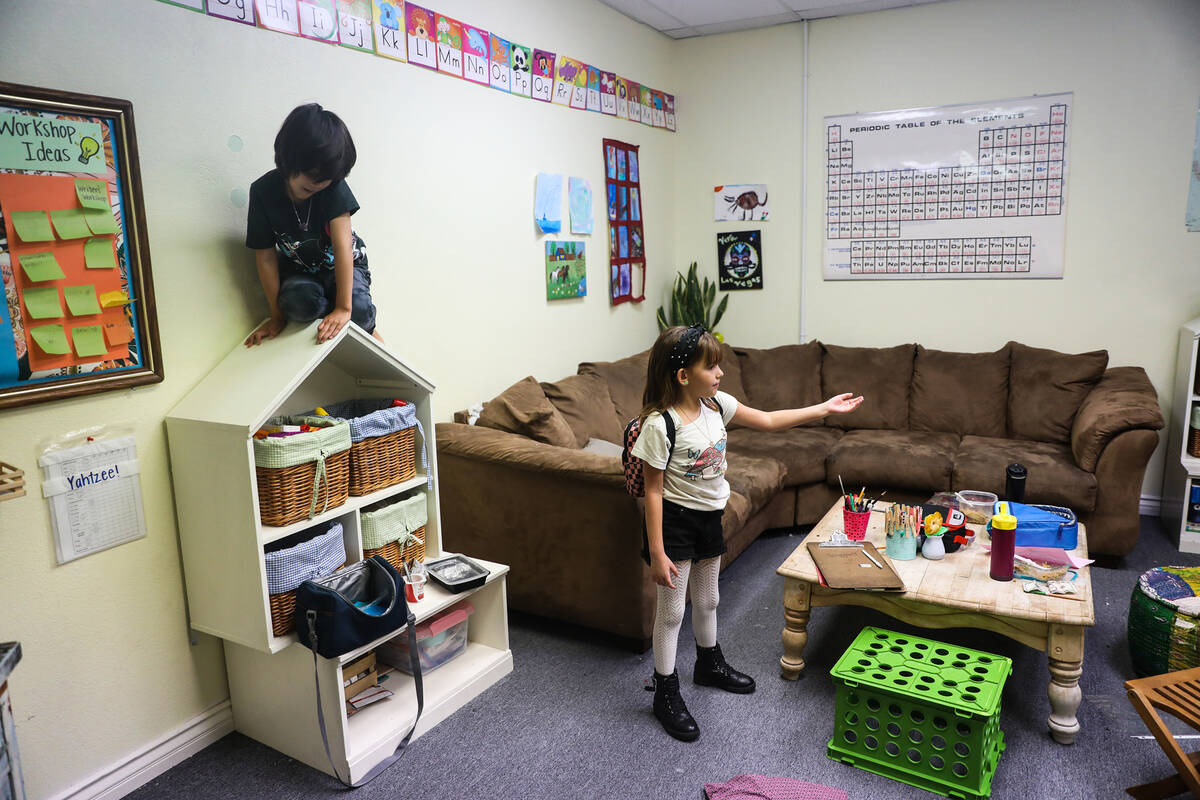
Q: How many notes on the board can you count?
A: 12